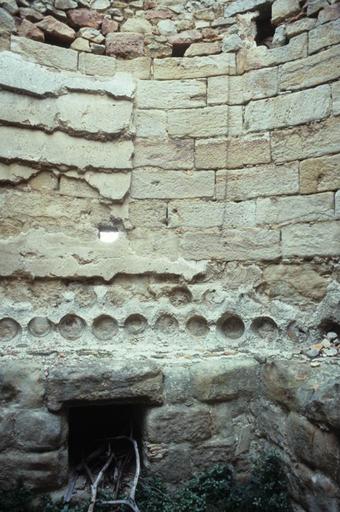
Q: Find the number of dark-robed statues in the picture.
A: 0